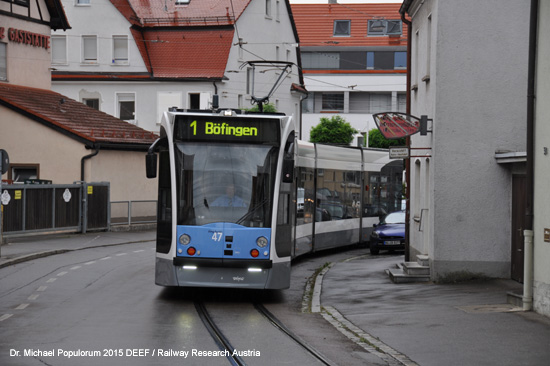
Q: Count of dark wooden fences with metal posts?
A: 1